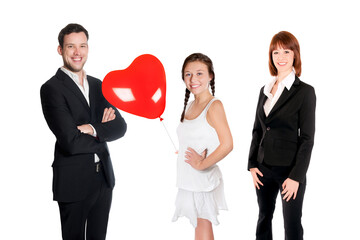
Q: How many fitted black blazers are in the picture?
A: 2